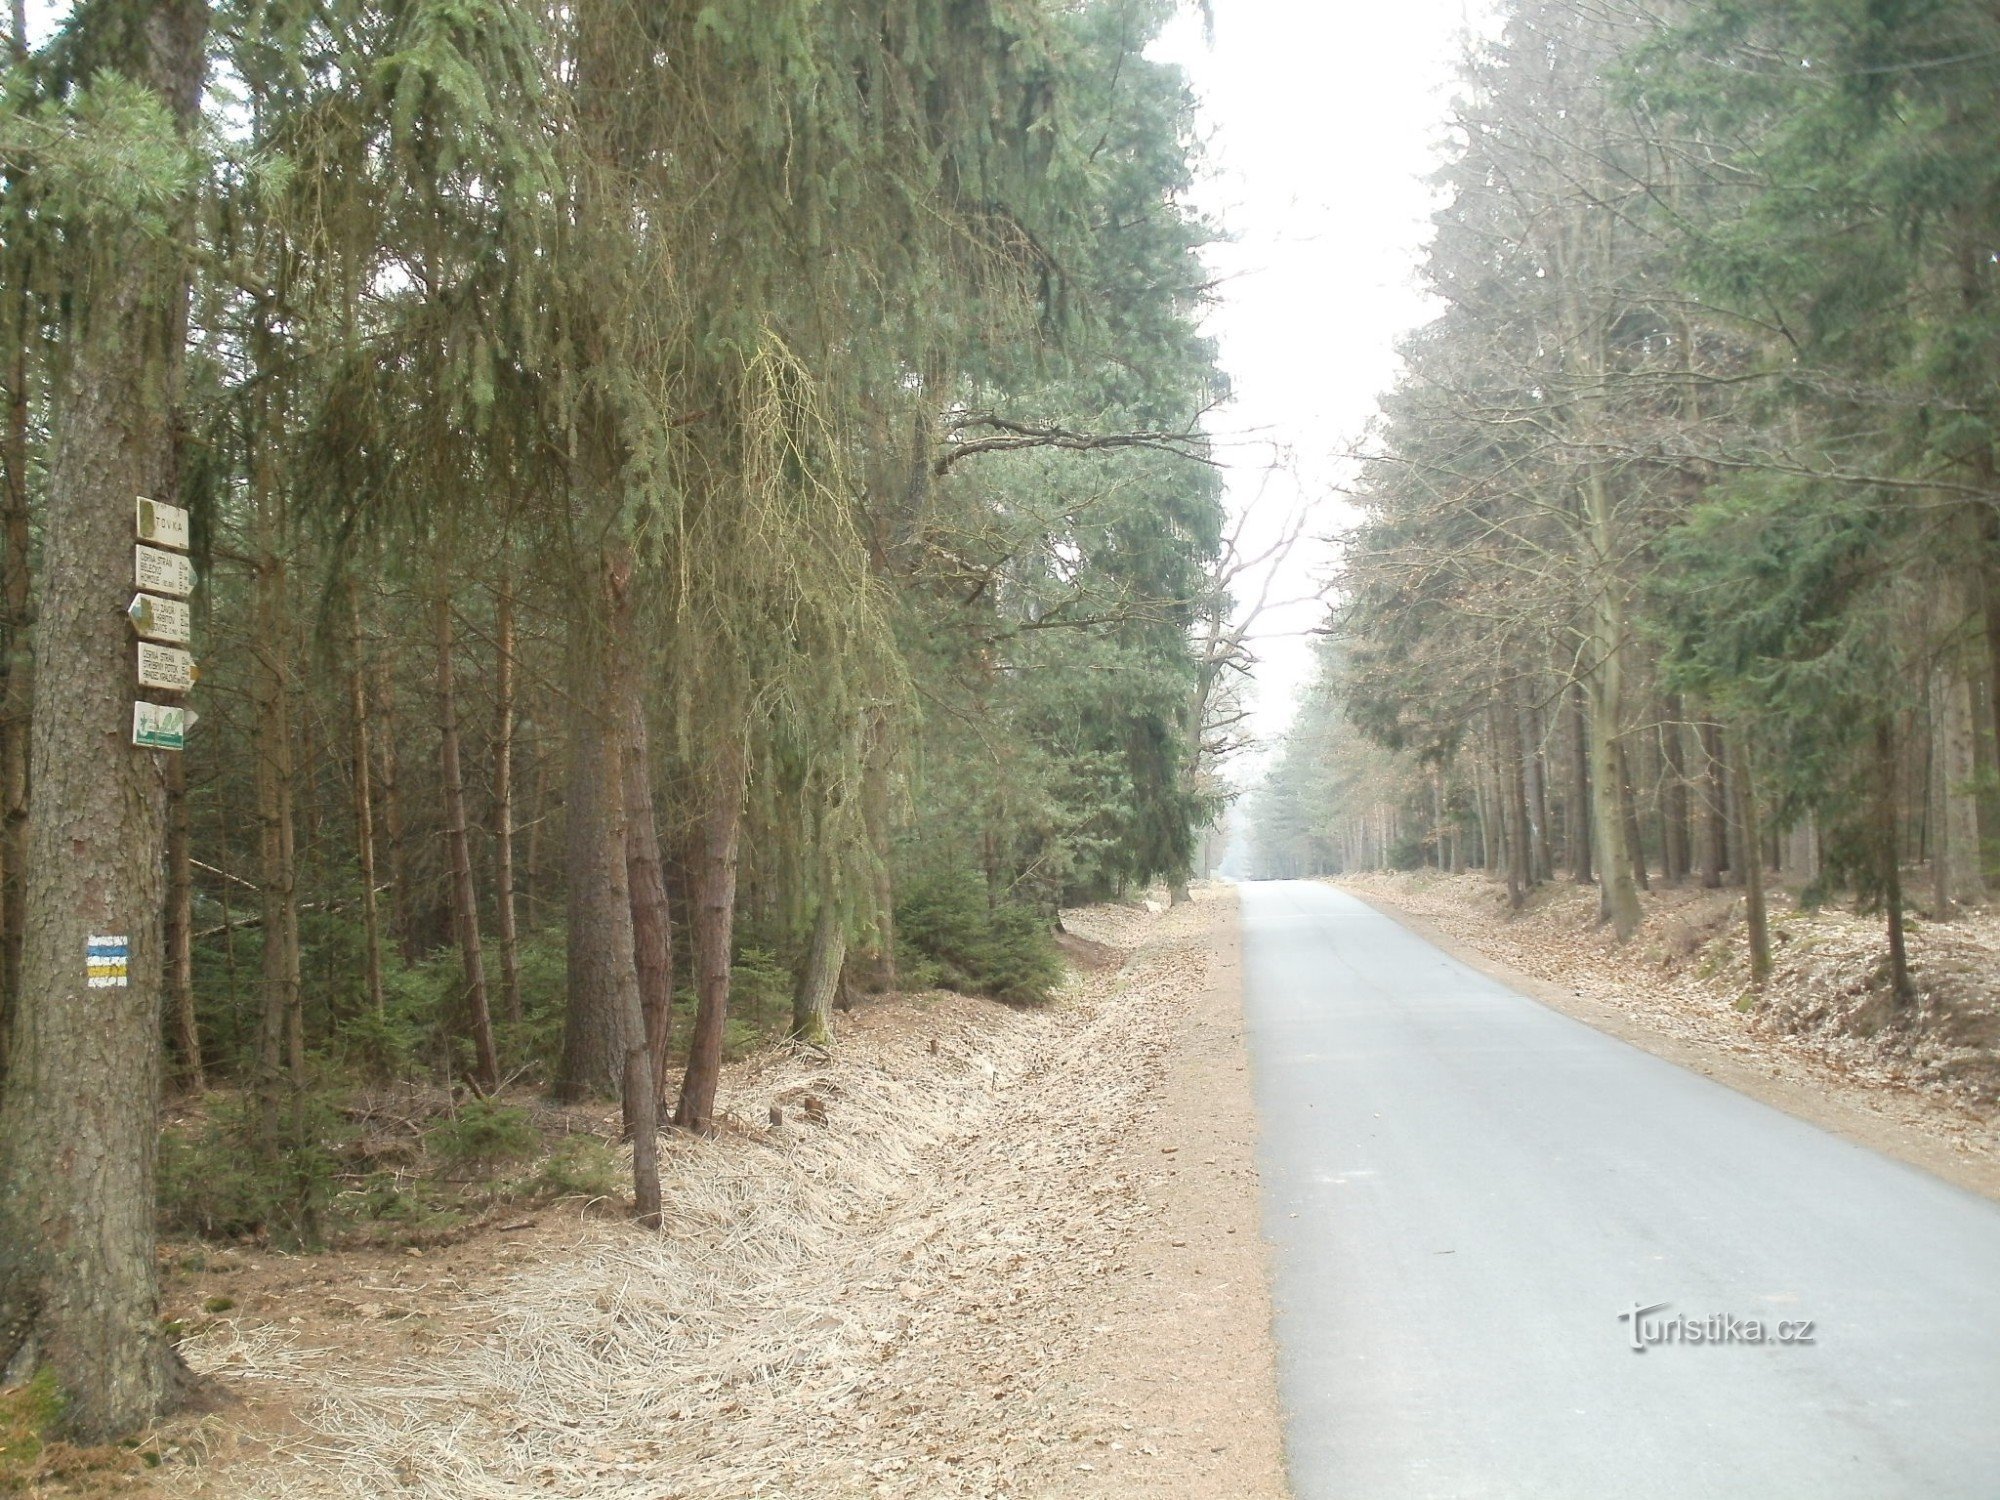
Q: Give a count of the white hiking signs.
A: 5